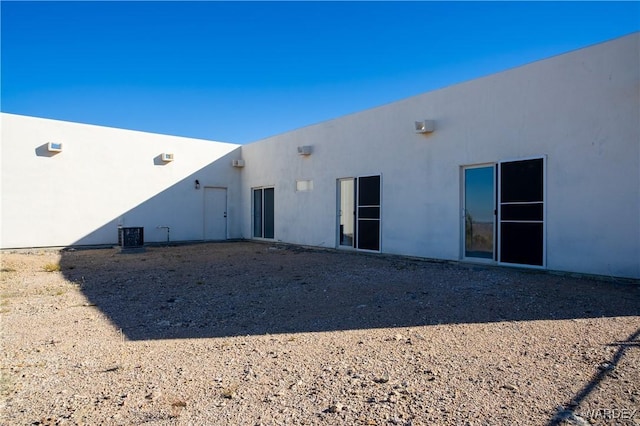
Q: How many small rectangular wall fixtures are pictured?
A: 5